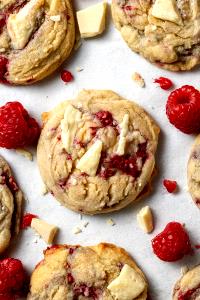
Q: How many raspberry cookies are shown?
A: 7